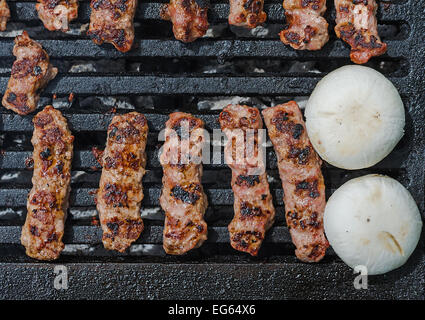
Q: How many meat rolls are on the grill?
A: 13